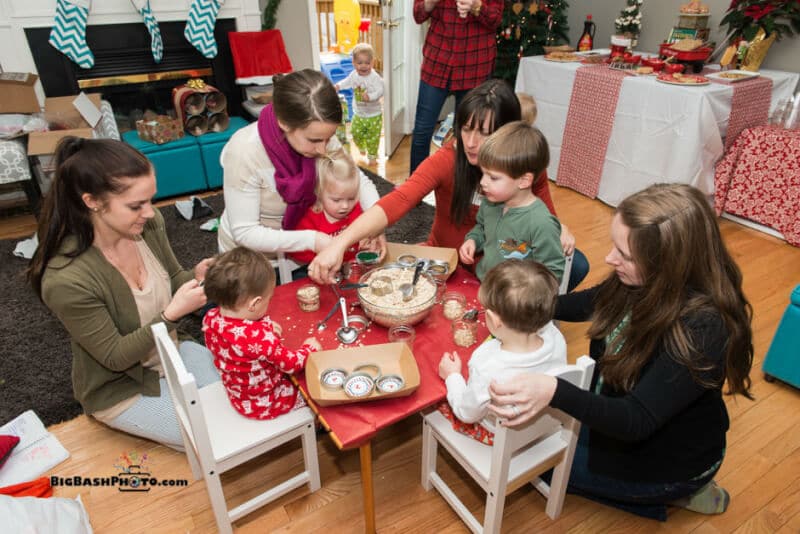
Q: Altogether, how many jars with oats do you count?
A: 3